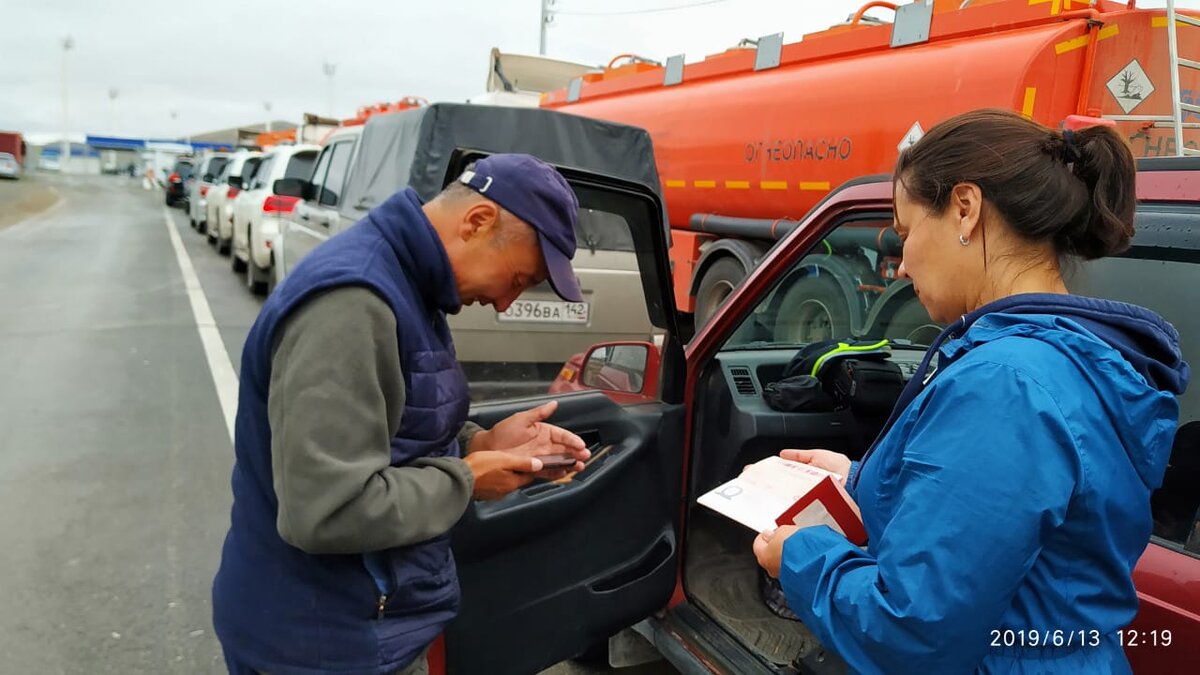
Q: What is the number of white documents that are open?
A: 1